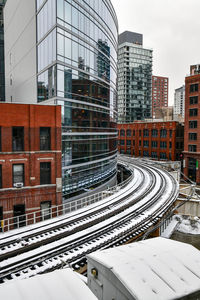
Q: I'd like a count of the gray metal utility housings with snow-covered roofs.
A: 2